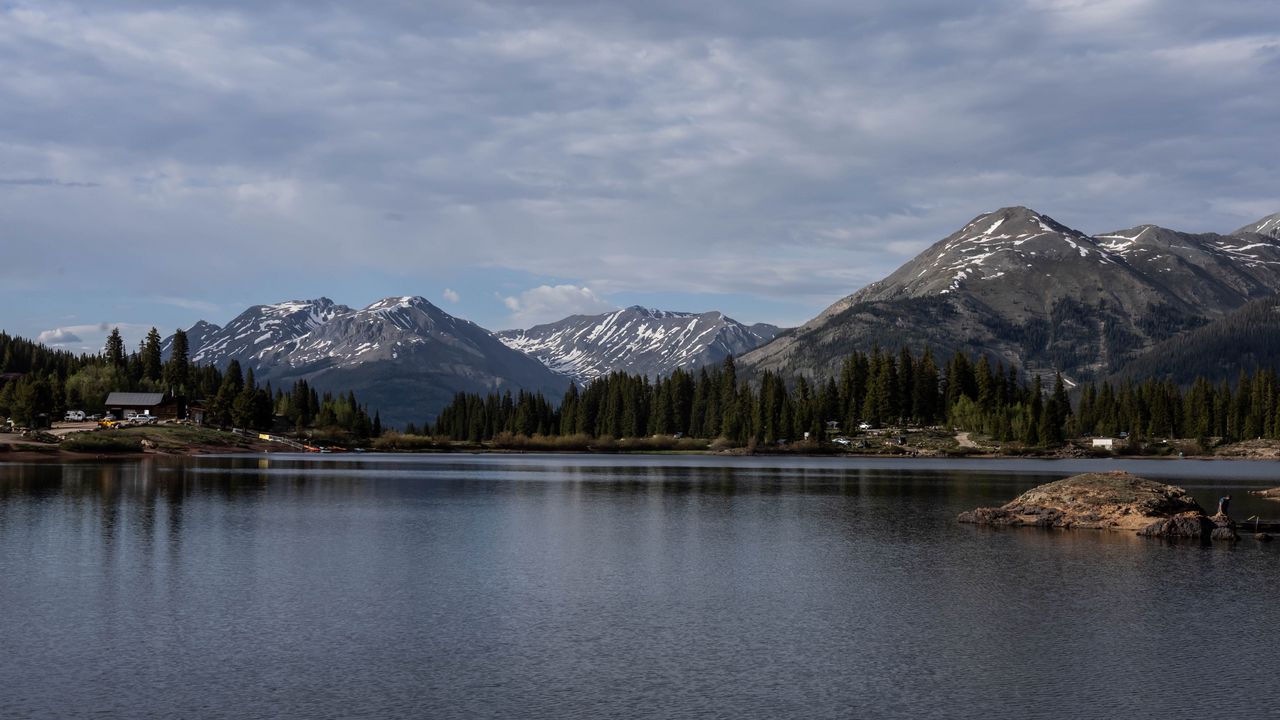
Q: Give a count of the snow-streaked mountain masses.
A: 3